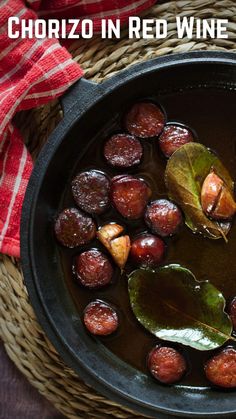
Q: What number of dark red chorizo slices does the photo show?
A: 13